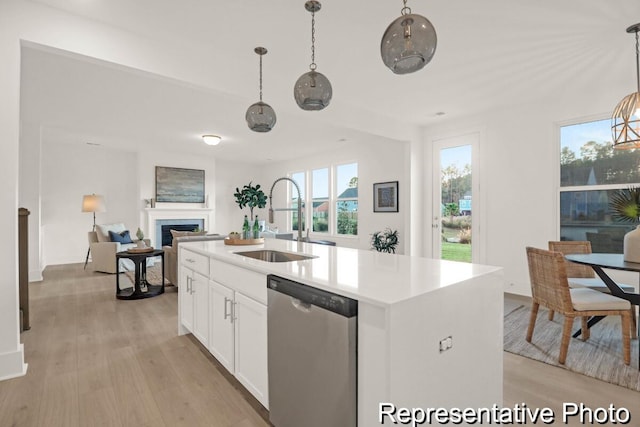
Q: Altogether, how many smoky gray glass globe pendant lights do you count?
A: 3